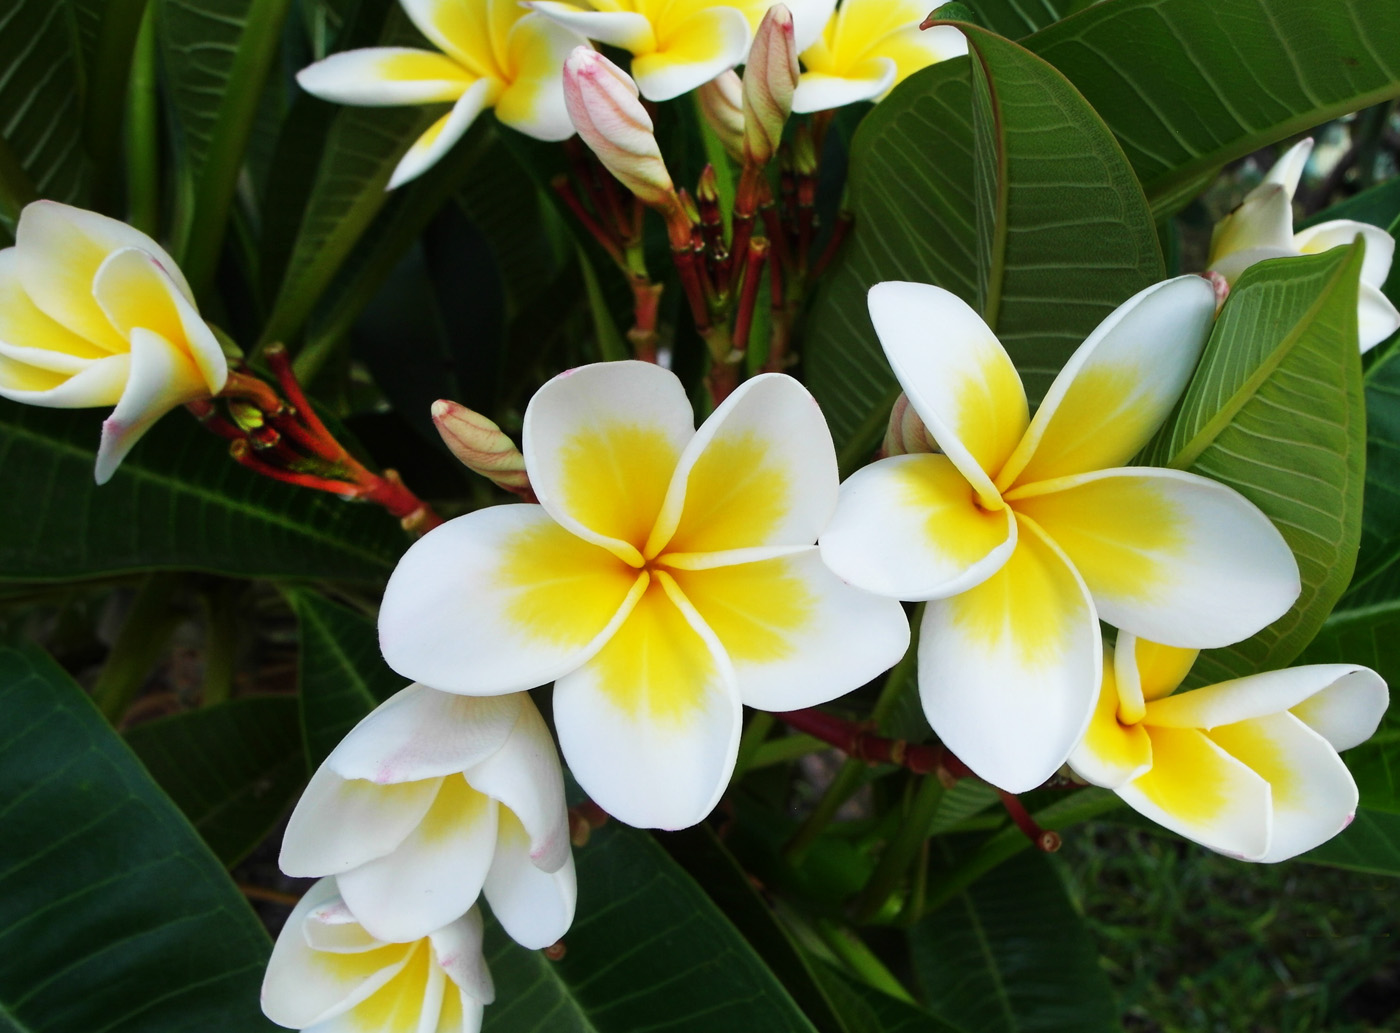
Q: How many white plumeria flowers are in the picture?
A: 10